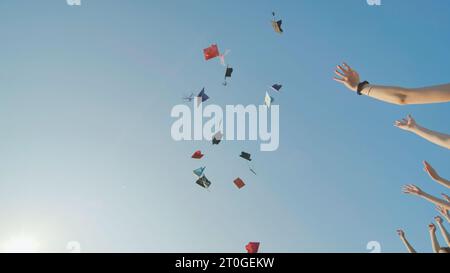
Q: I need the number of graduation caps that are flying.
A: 13